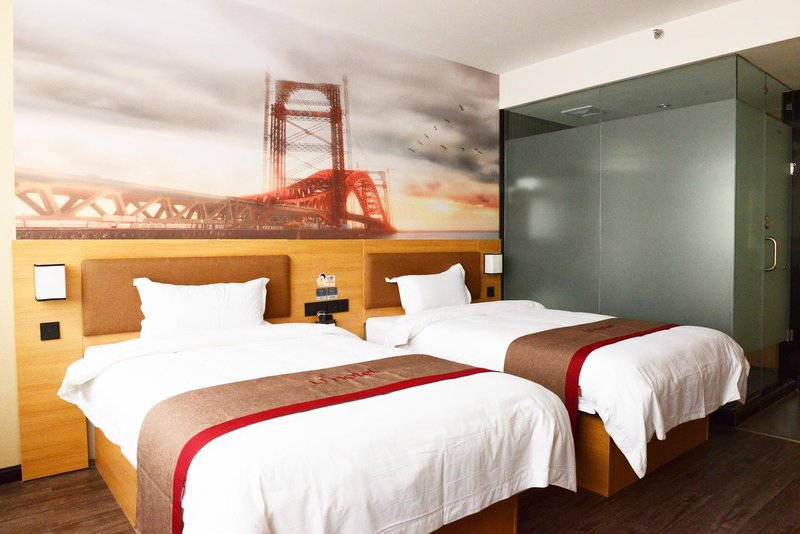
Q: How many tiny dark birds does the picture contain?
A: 9